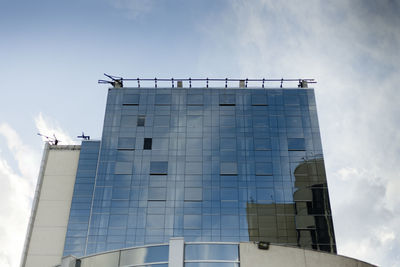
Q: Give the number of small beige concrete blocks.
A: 4